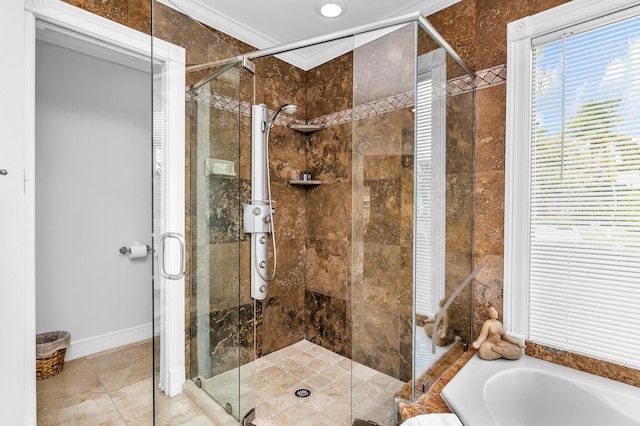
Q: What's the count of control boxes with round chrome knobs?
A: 1